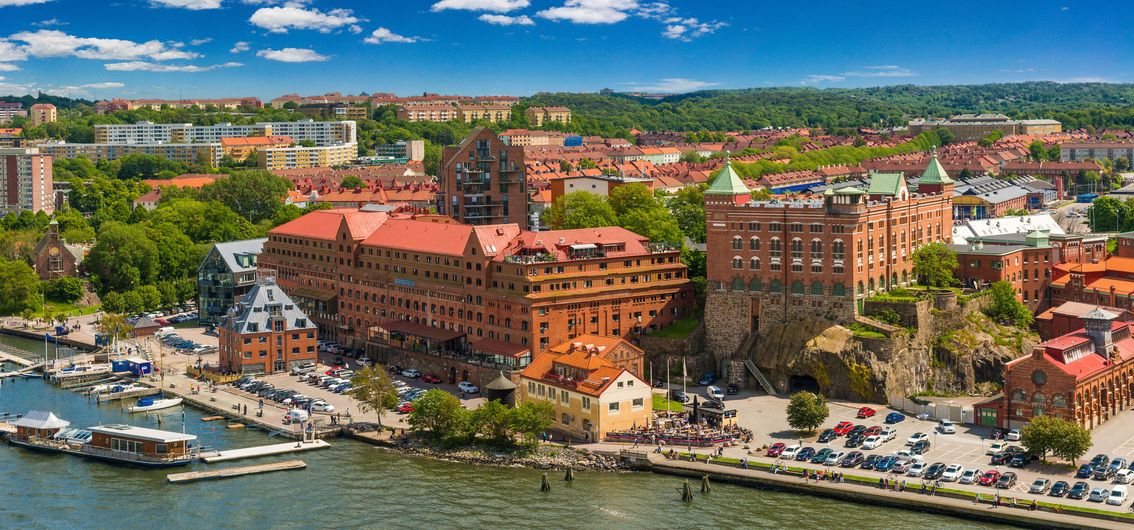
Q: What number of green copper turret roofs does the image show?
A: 2